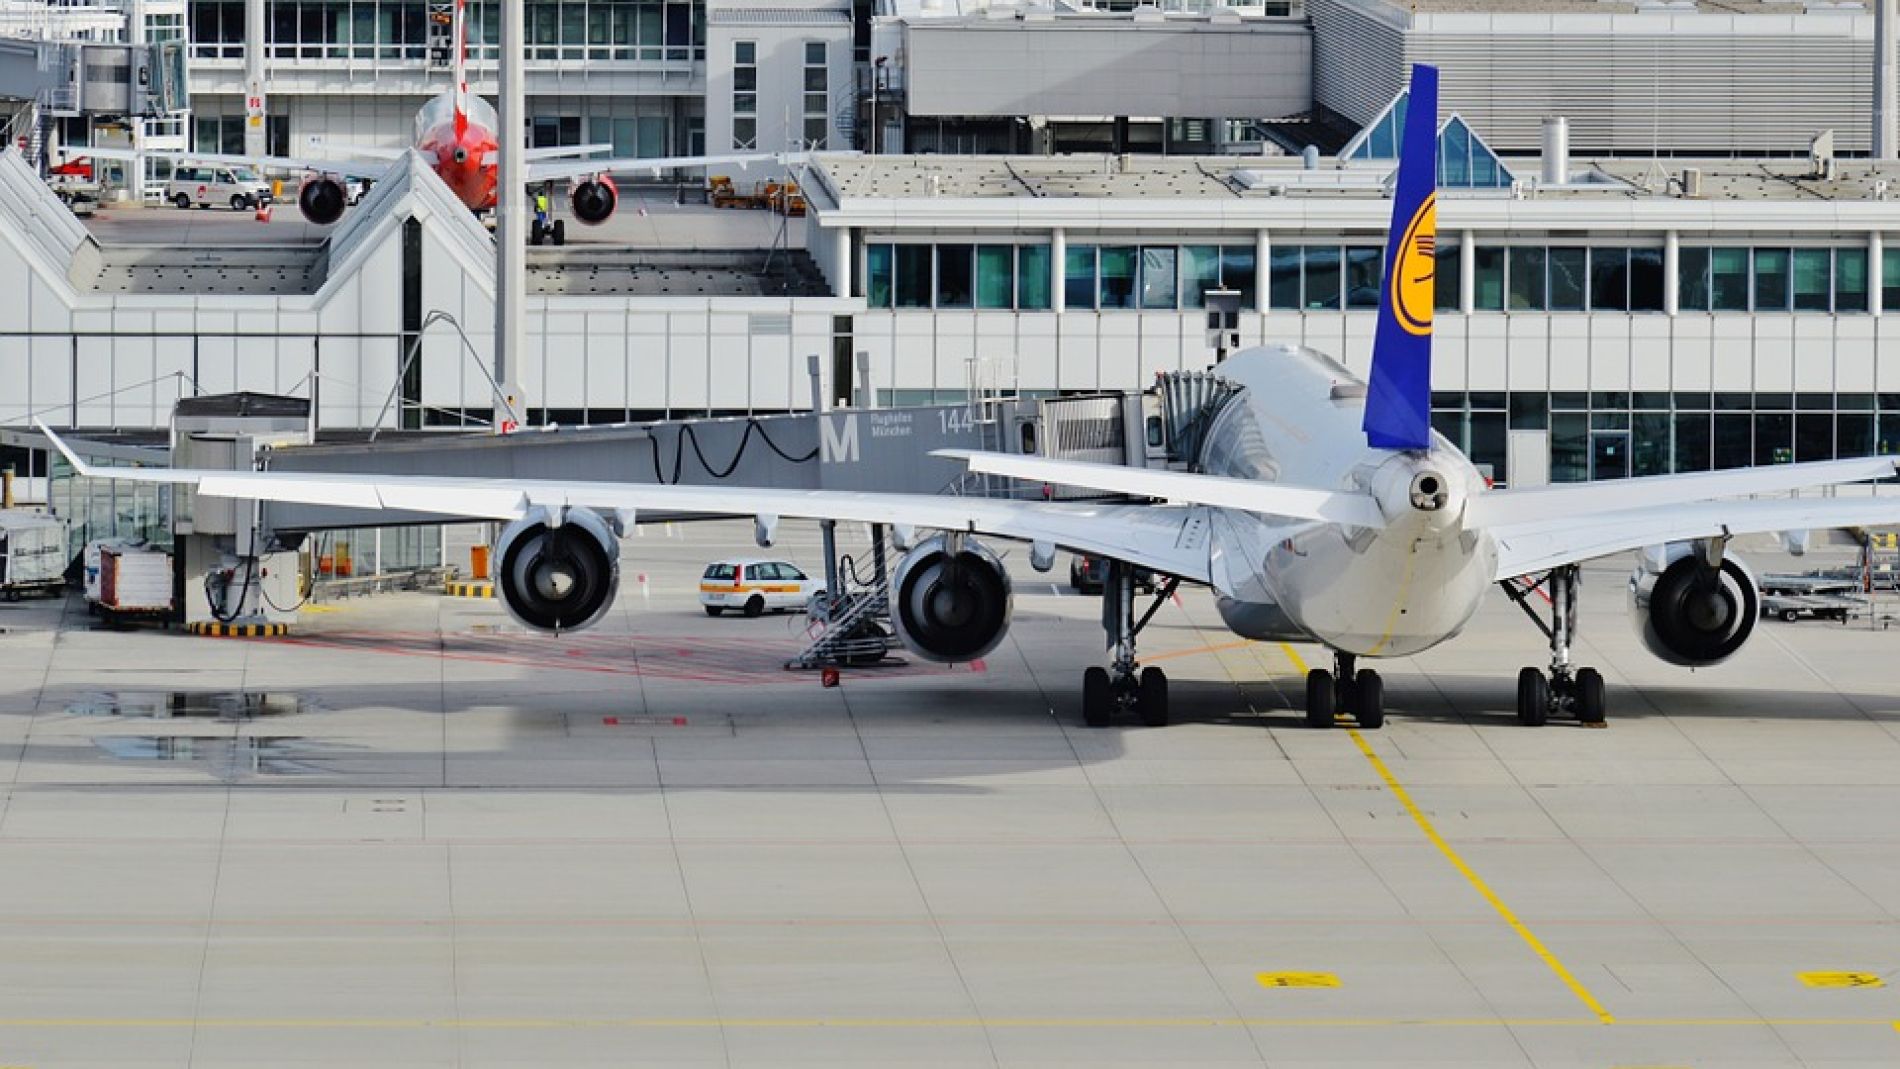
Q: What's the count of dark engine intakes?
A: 5